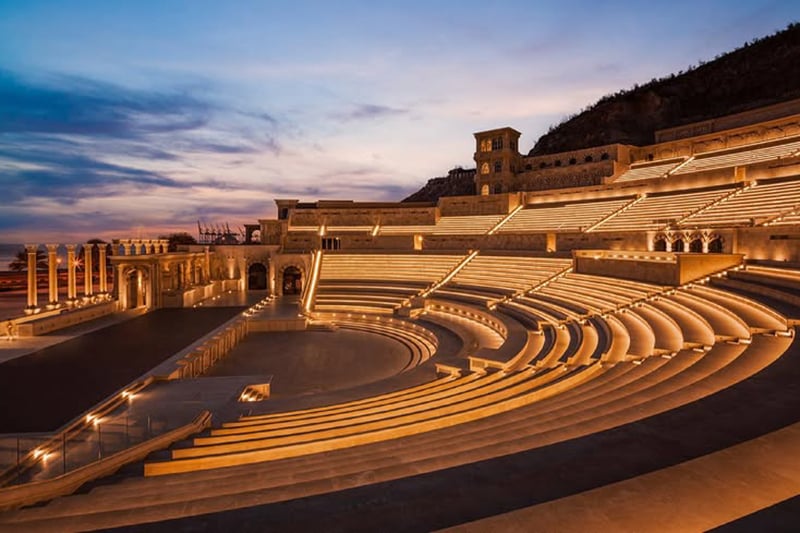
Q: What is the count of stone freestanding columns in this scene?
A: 5